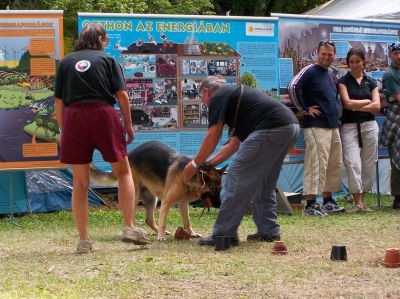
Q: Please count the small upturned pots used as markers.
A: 5